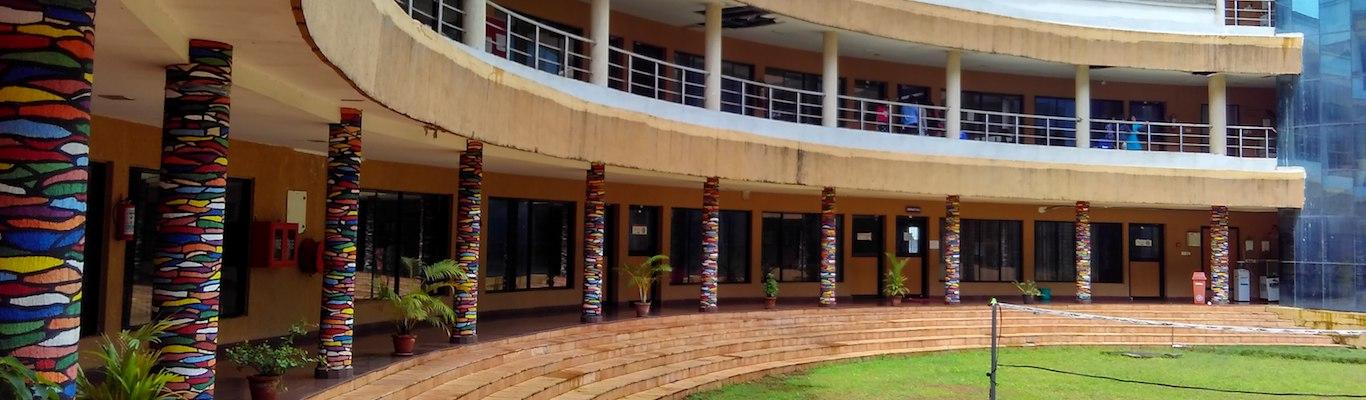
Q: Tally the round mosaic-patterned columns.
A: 10